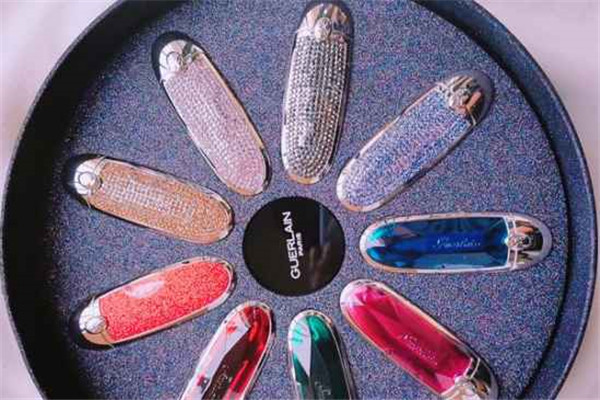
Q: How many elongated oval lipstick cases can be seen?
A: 9